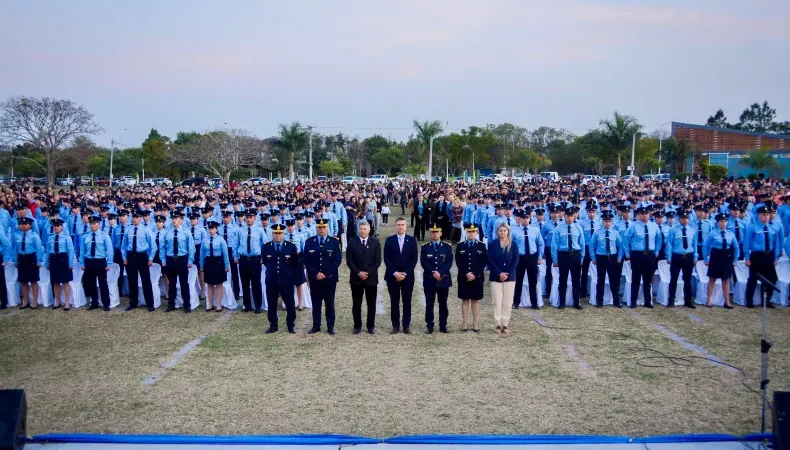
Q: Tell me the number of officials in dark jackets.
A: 7